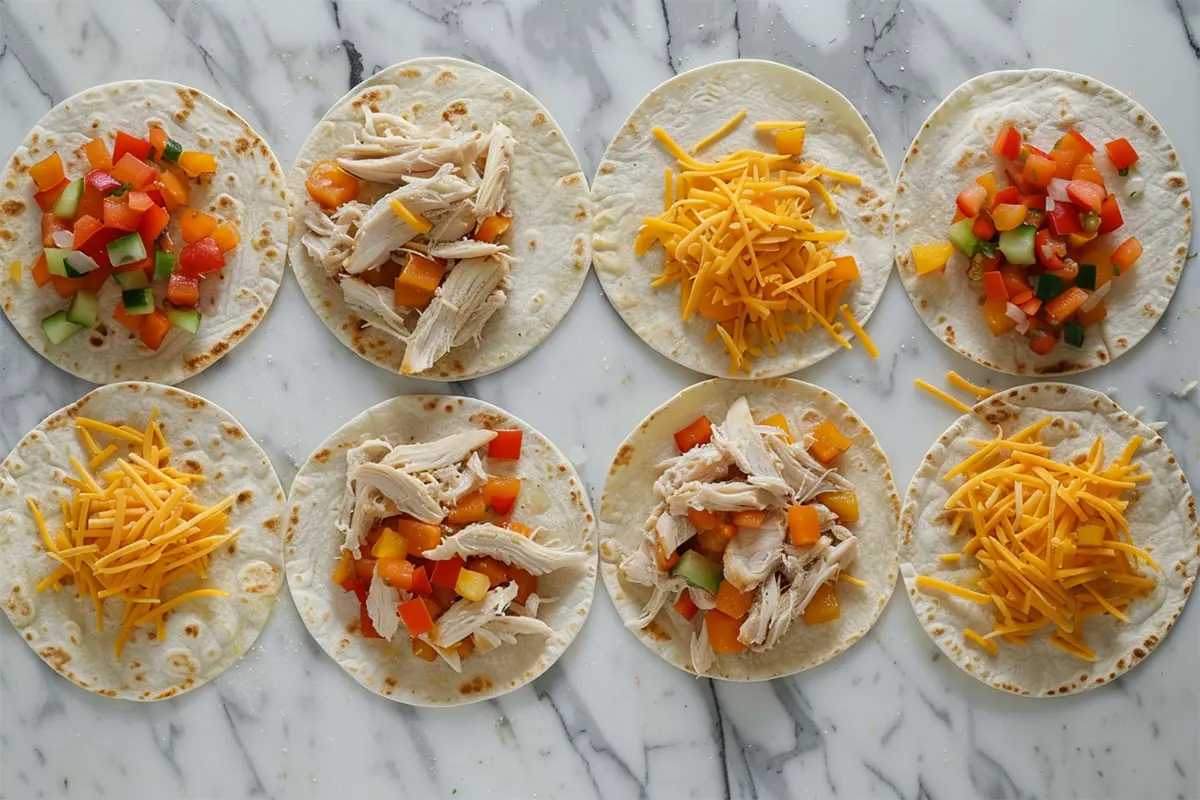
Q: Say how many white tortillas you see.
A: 8